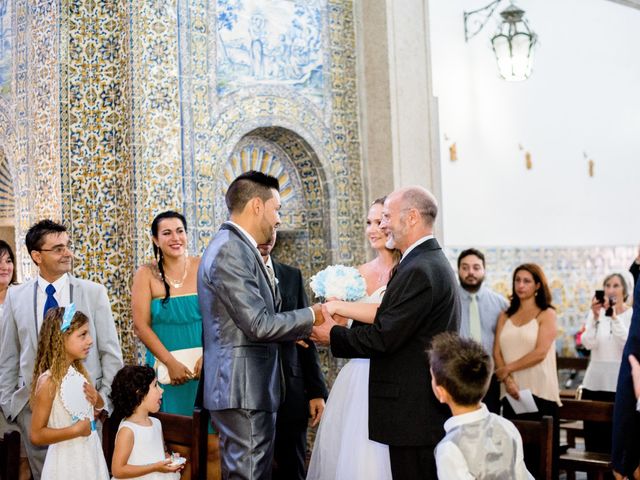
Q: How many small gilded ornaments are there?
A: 3